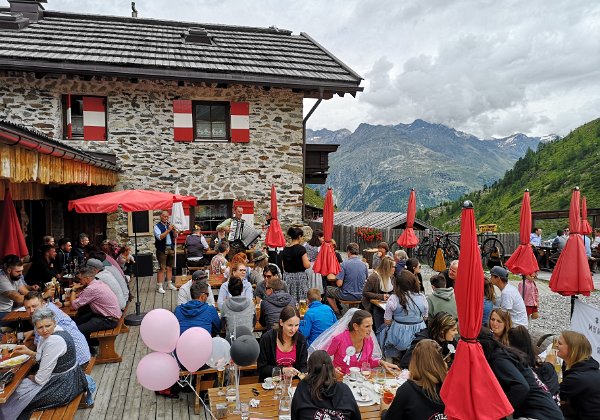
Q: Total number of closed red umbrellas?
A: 8